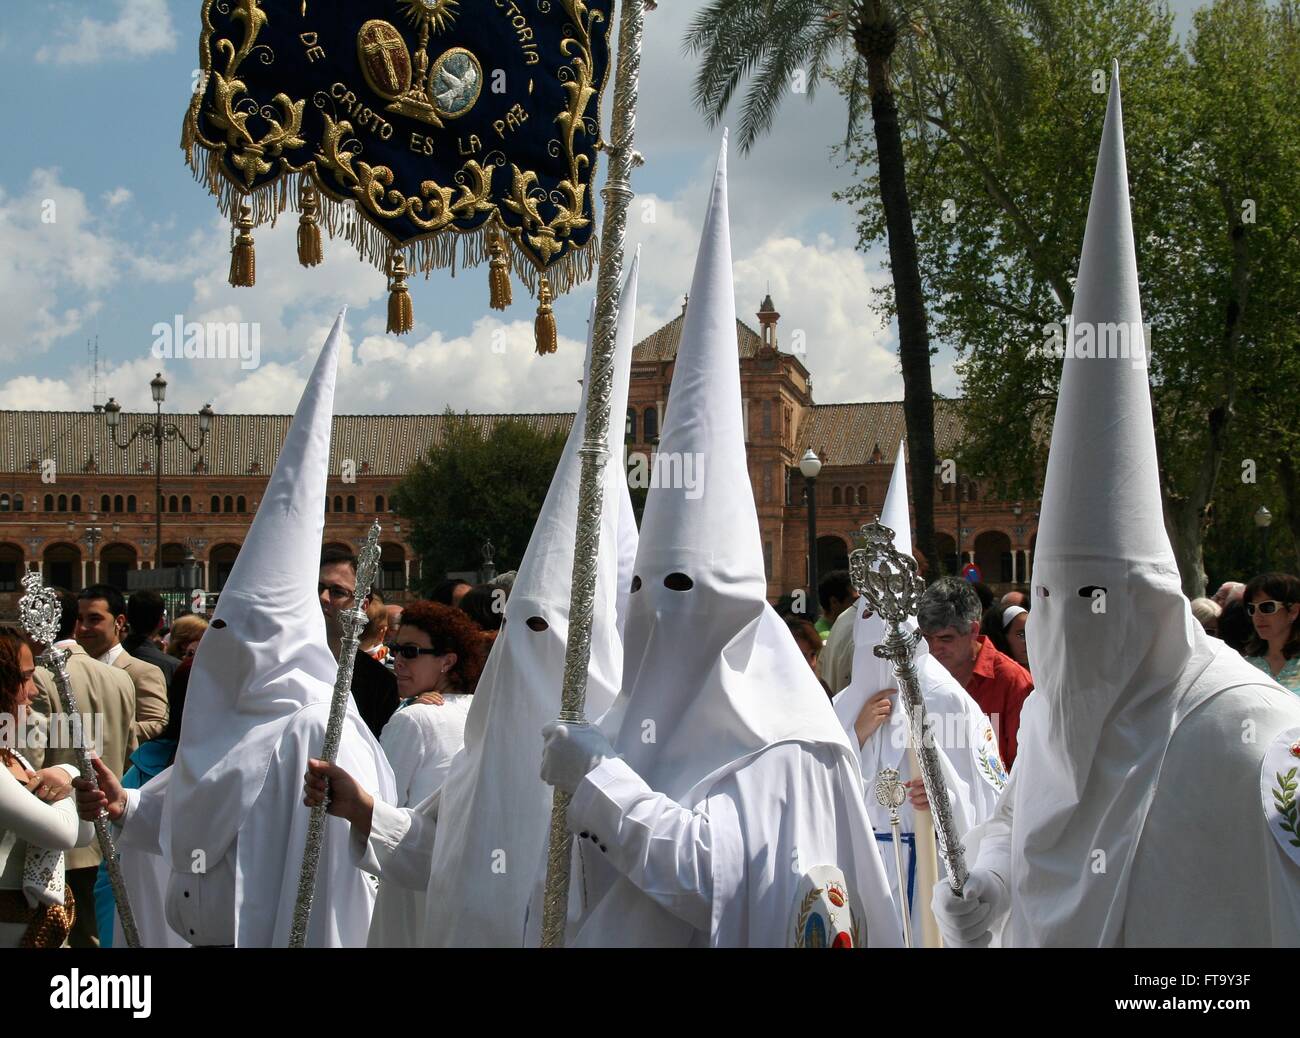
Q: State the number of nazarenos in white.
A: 6